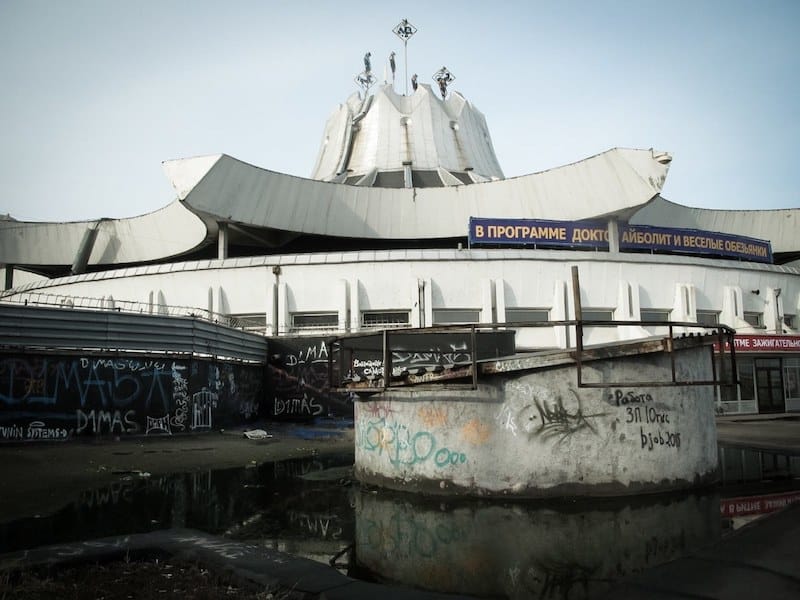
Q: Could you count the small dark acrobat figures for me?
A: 4